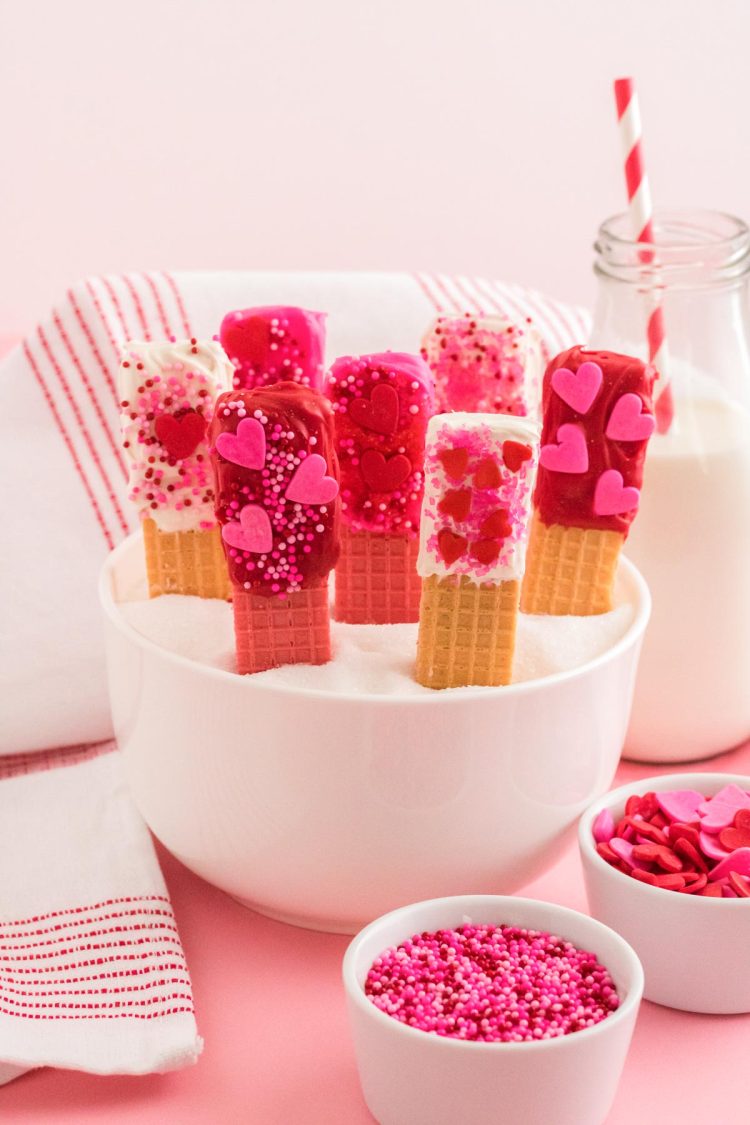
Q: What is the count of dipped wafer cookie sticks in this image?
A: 7